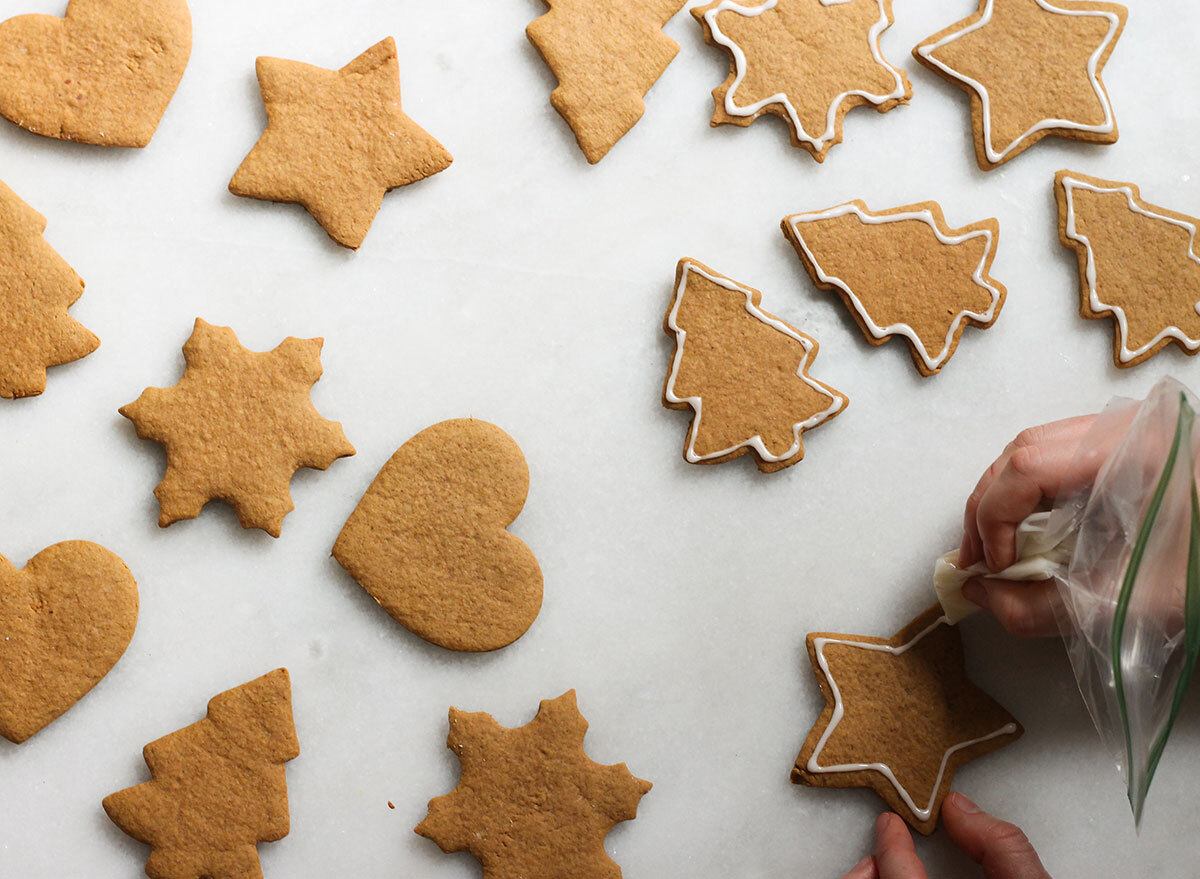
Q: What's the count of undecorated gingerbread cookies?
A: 9